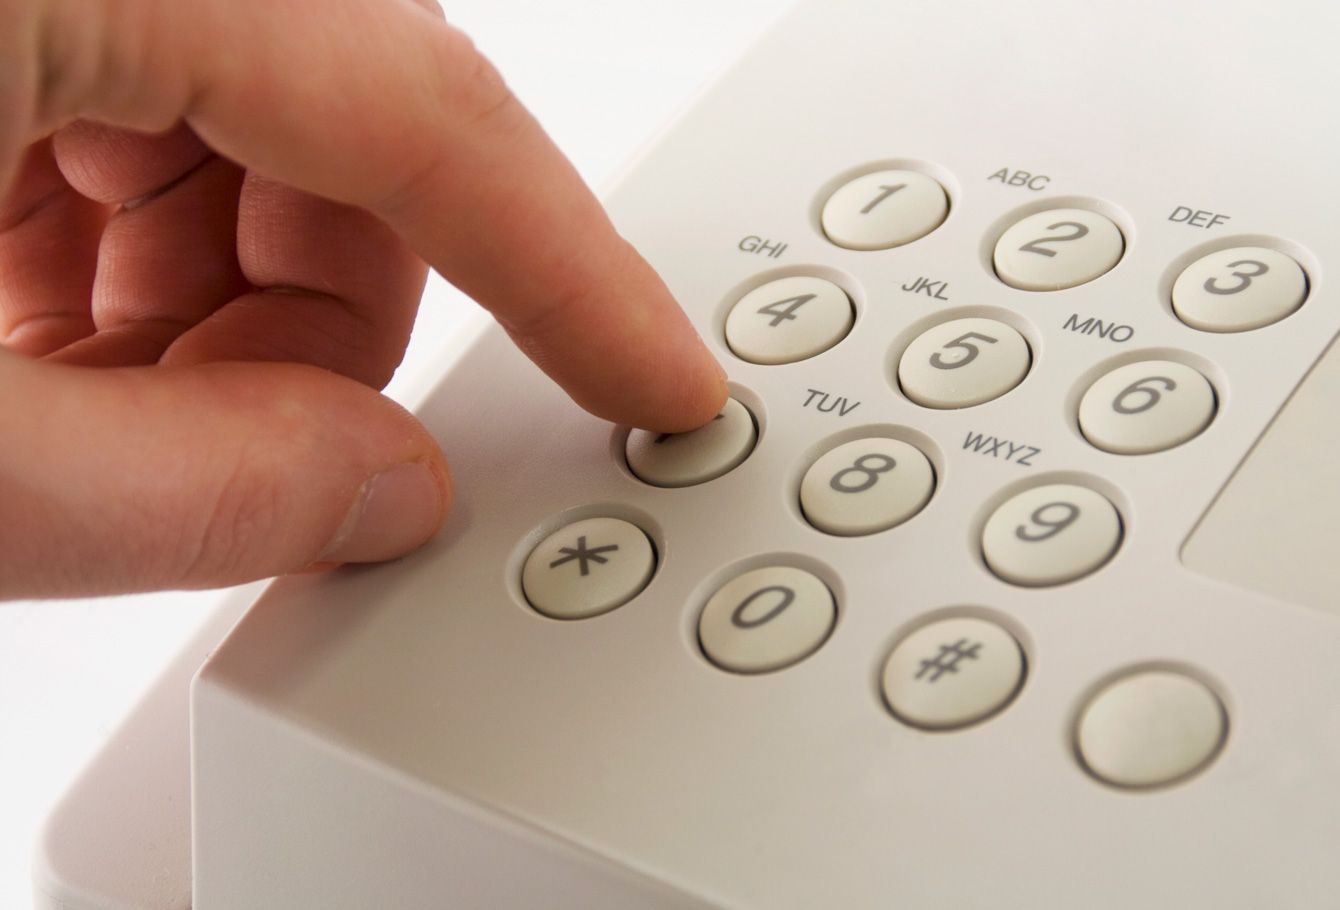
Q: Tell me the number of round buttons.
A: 13